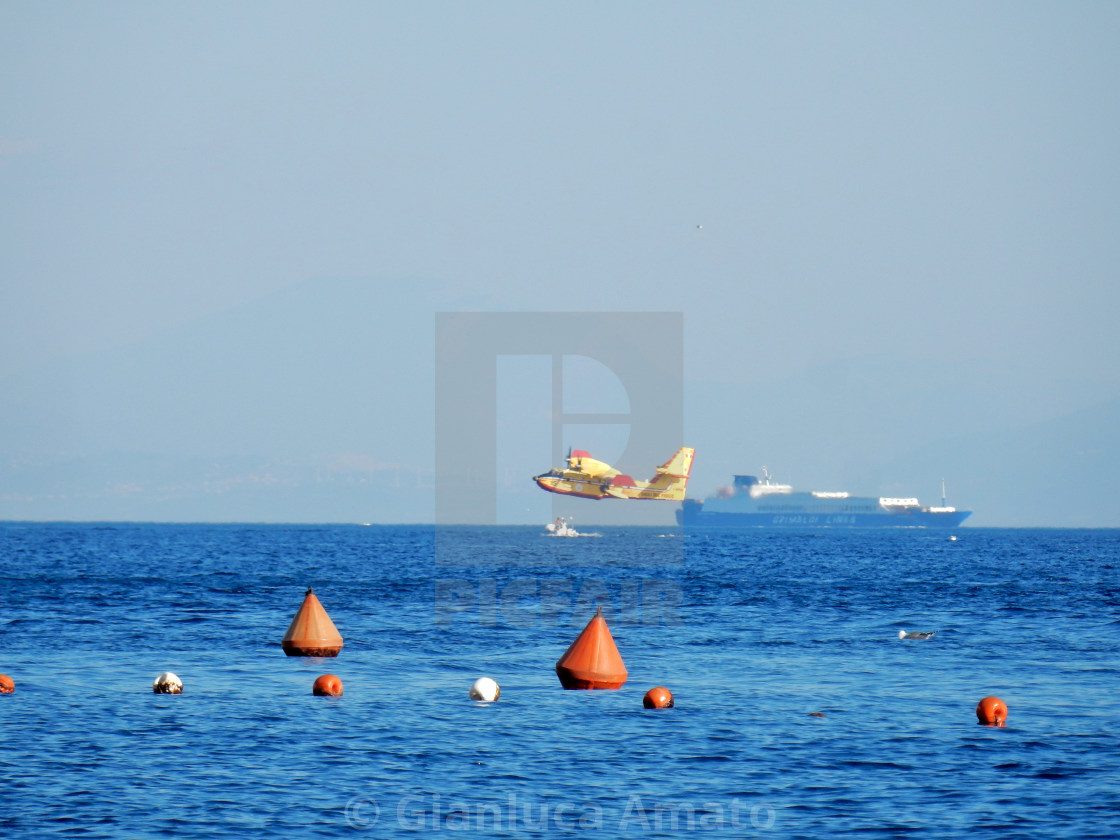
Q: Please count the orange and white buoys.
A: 8